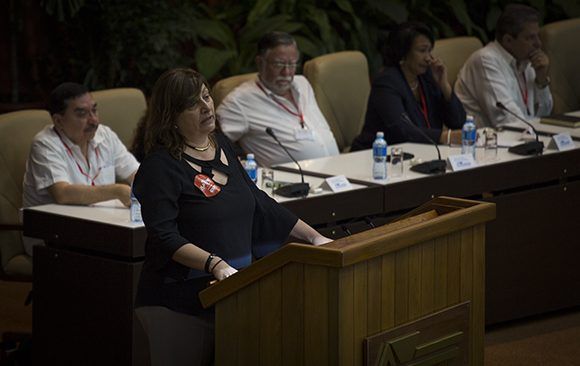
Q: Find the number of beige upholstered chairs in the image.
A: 6